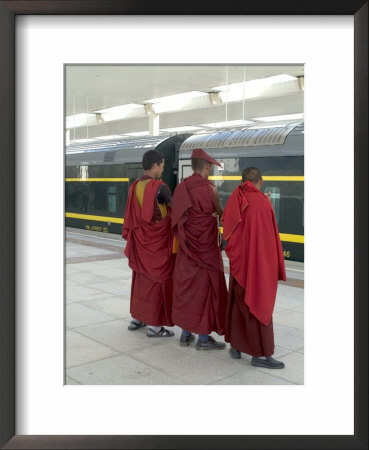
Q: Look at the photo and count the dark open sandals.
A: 2